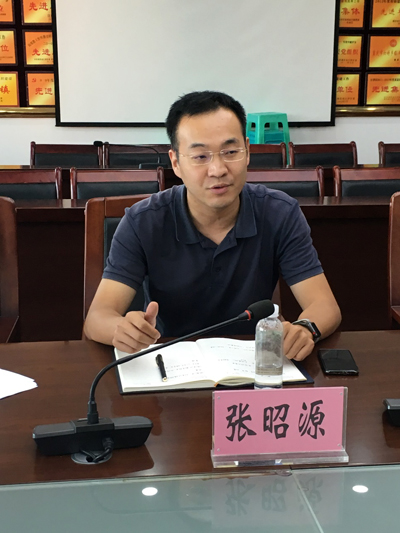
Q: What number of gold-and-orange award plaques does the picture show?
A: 12